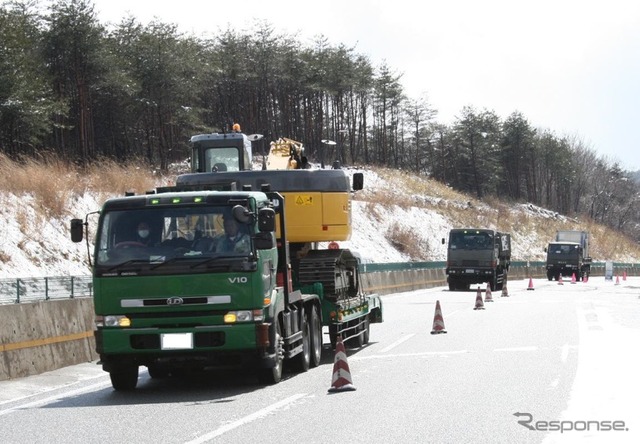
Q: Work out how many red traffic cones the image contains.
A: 11